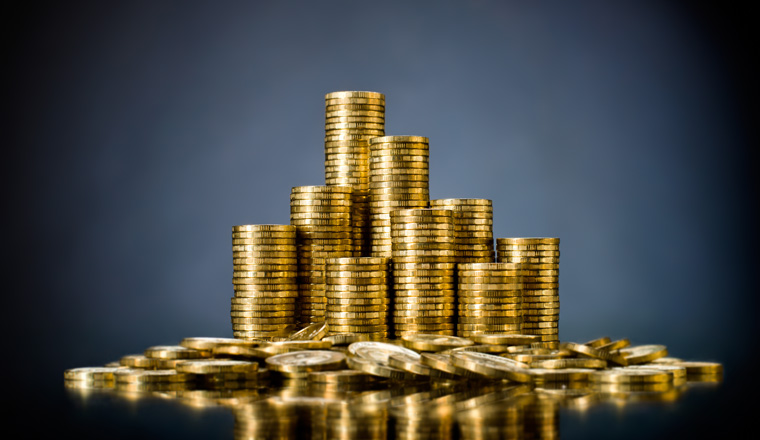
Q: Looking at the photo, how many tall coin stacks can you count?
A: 9